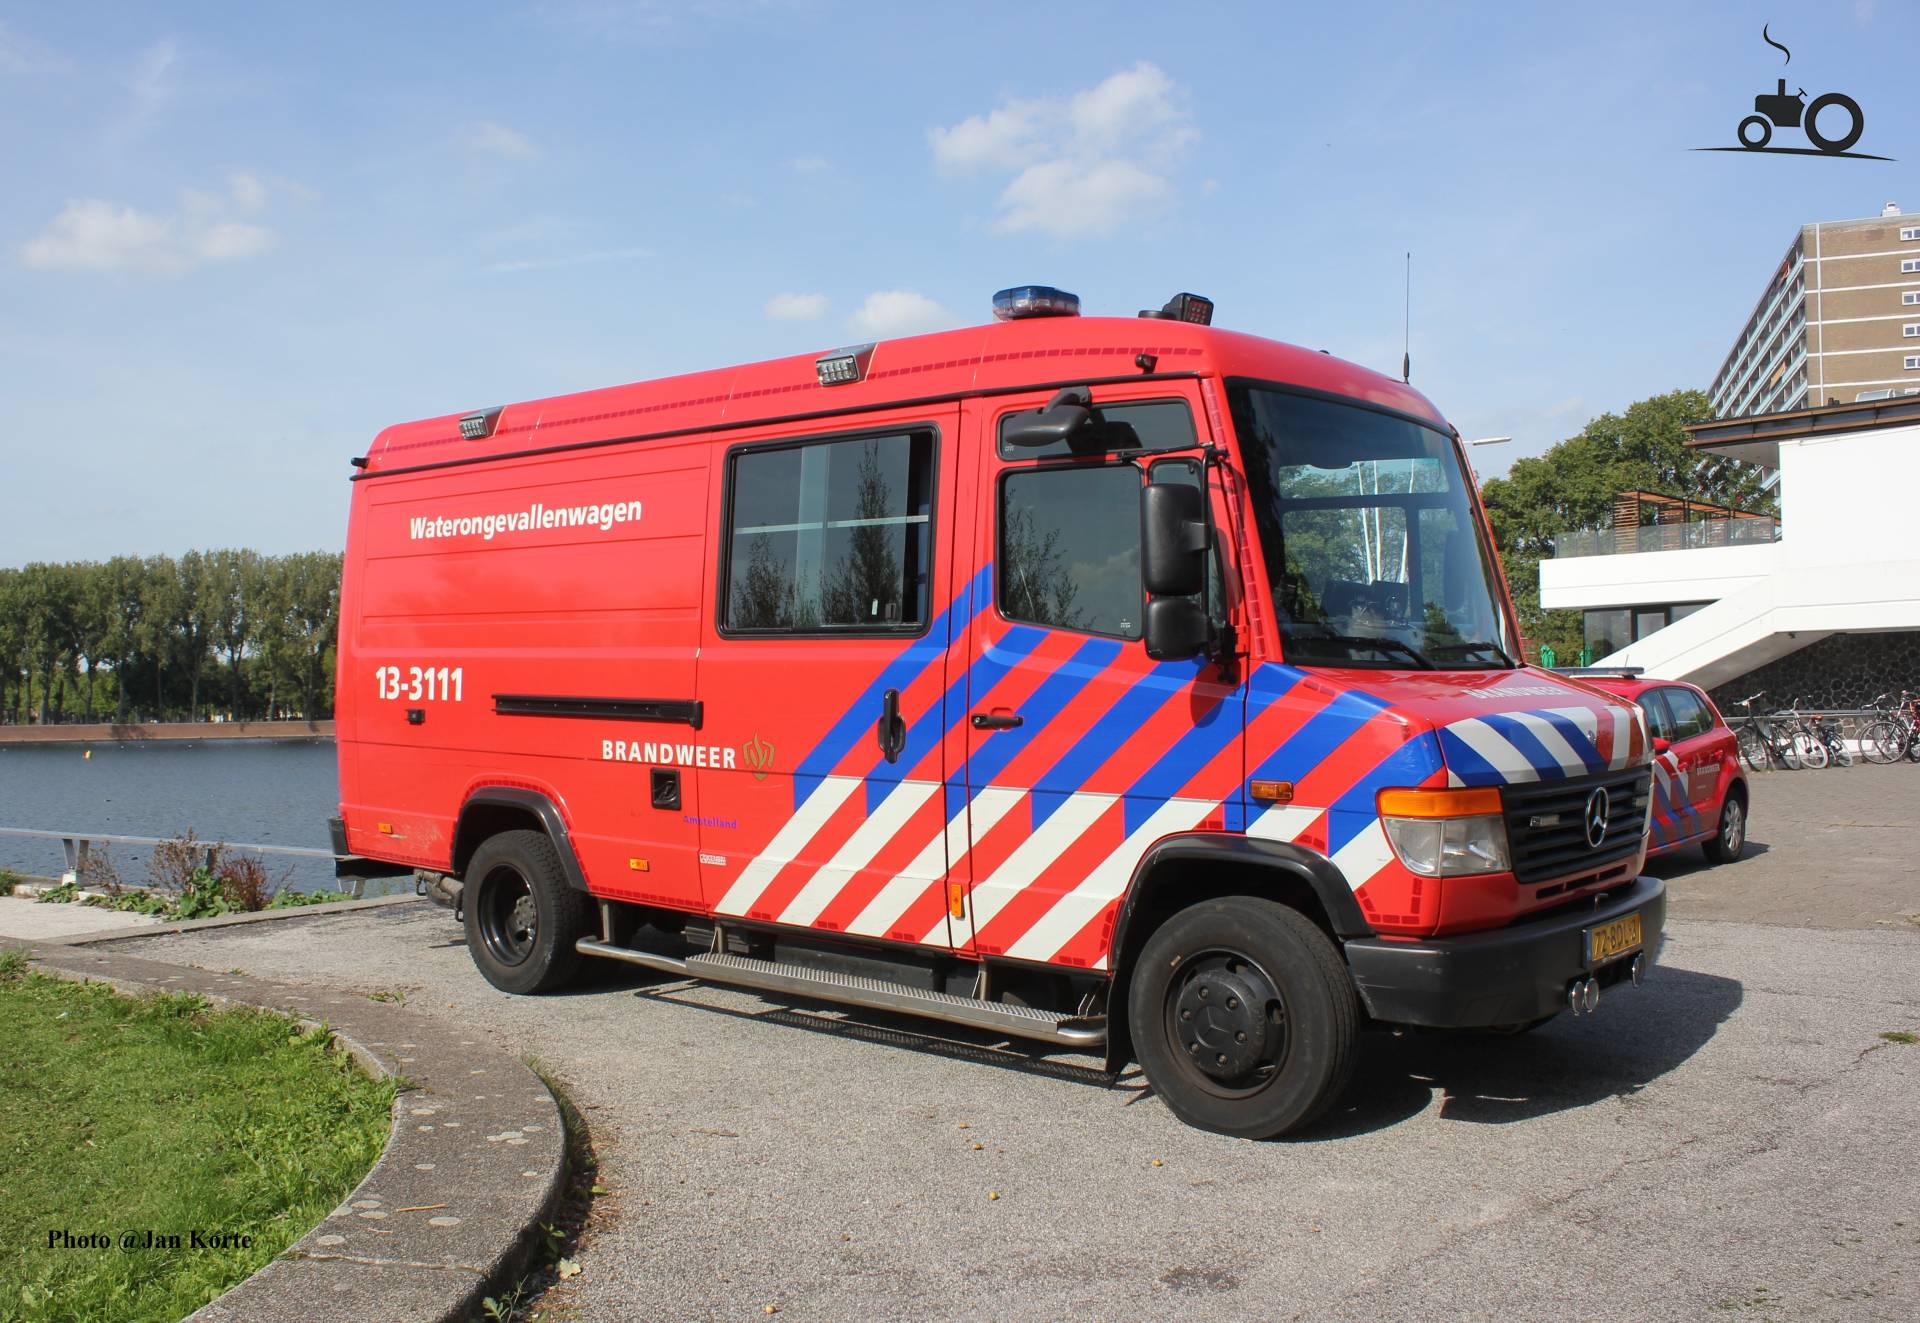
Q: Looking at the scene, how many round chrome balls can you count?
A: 3